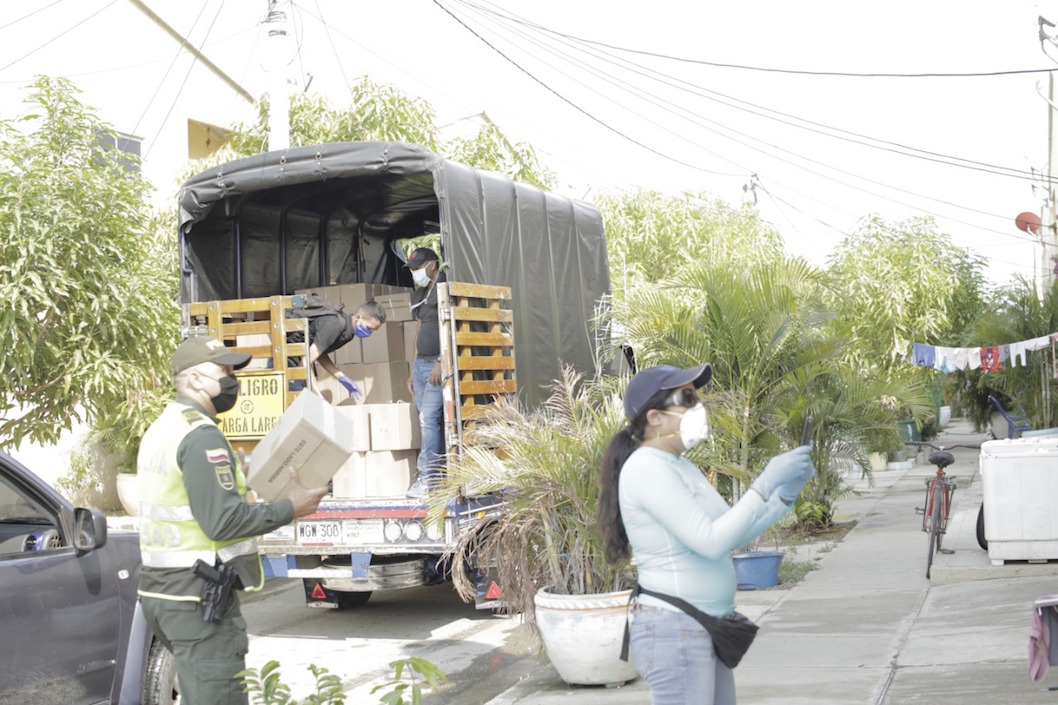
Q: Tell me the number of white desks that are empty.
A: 0